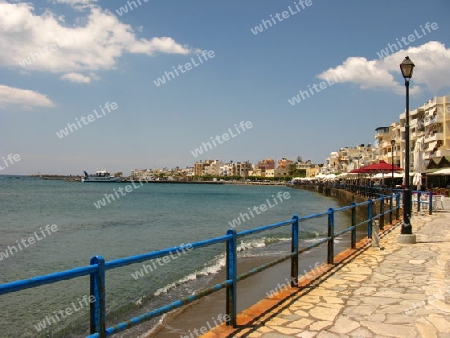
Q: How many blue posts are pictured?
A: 11